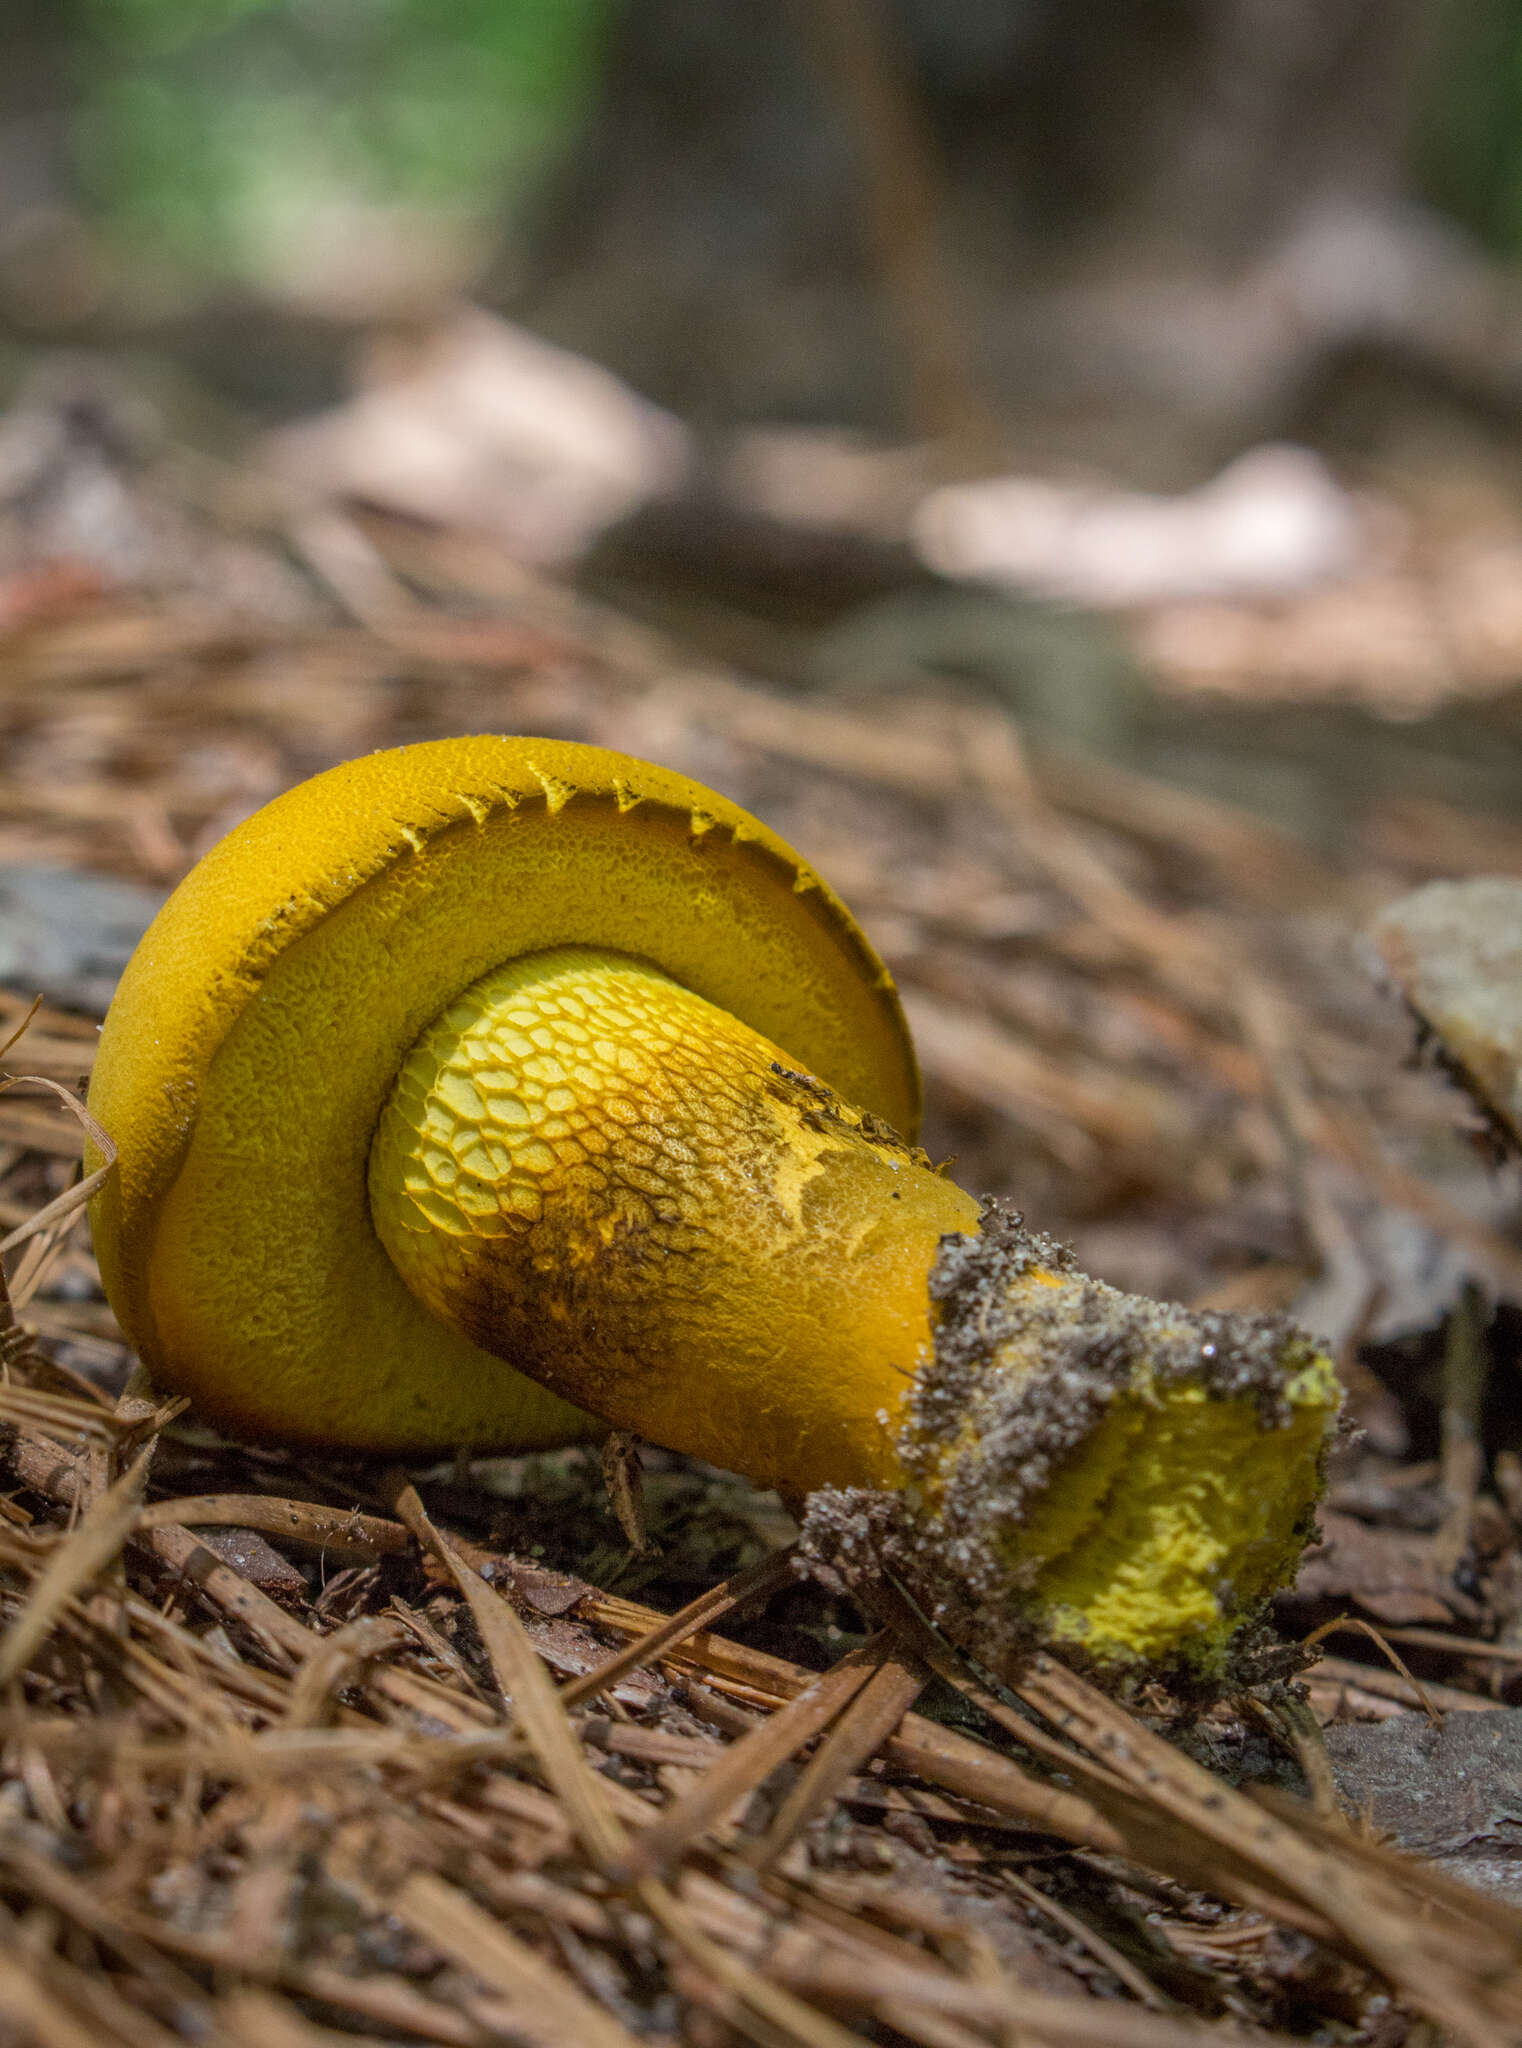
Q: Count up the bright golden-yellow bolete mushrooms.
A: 1